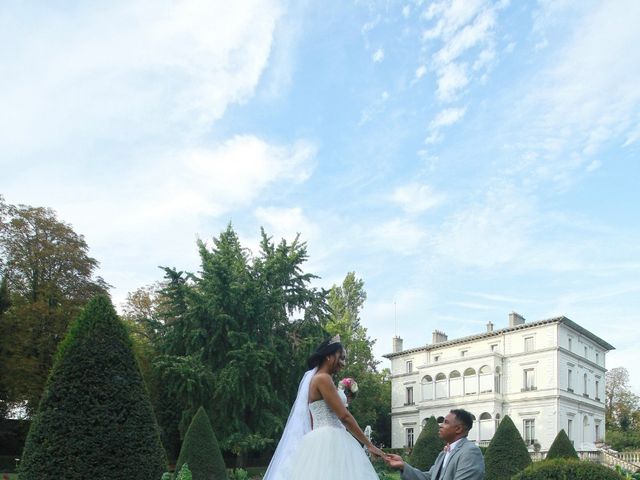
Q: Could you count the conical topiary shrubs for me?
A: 5